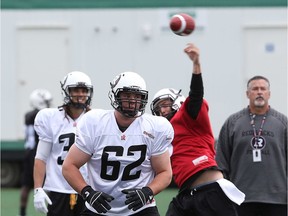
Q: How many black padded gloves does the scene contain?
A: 2